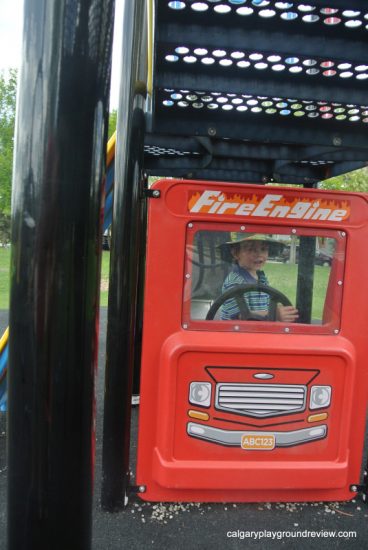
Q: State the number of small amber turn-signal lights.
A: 2